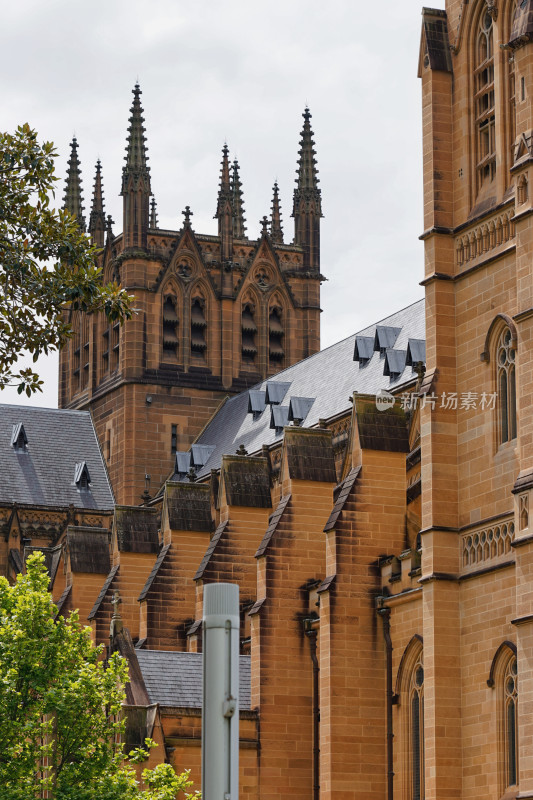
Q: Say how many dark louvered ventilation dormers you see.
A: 12